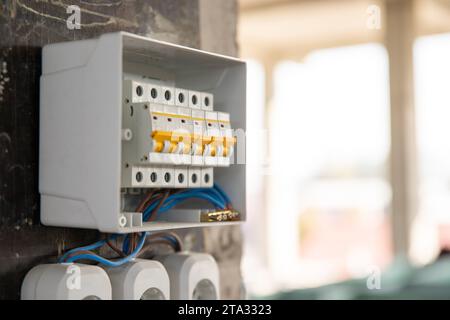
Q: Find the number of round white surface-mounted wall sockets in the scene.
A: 3